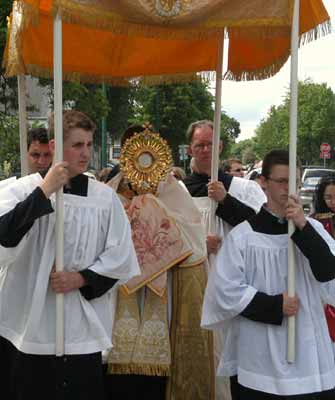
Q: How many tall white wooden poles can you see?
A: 4